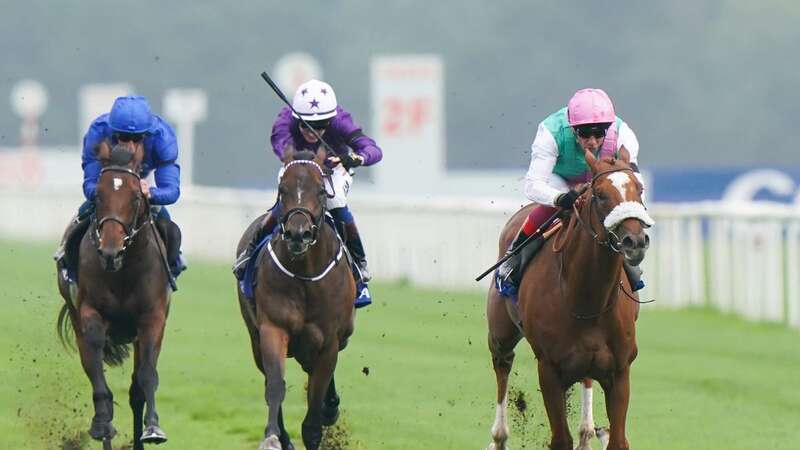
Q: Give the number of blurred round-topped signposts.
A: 2